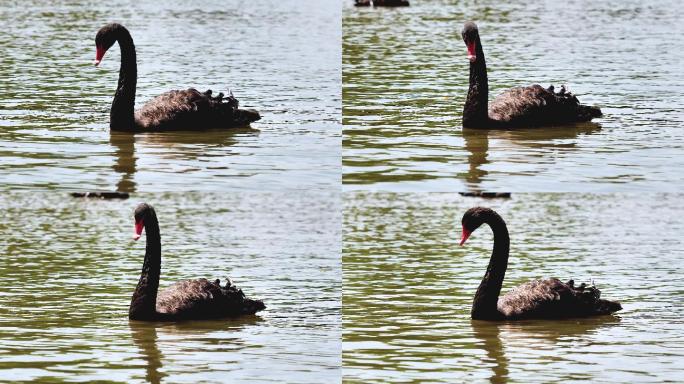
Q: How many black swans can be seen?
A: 4